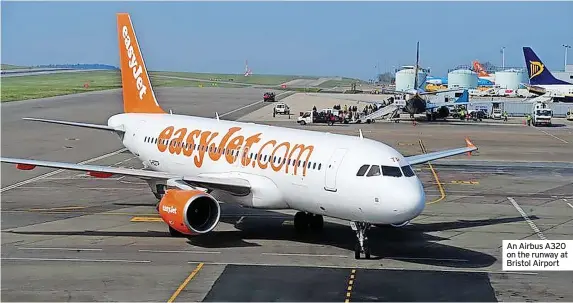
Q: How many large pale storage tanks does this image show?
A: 3